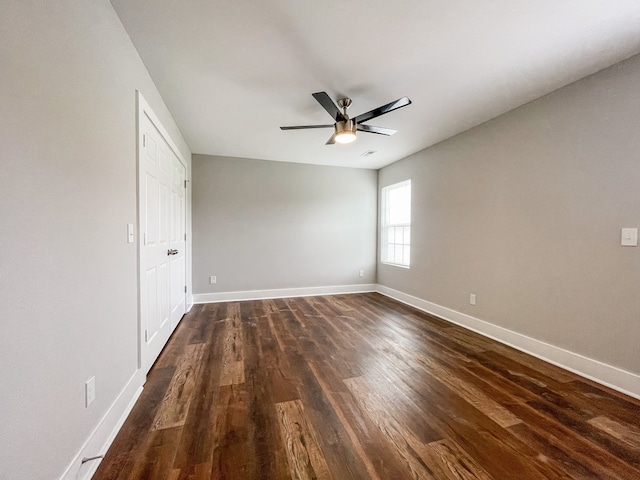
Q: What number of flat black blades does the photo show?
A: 5